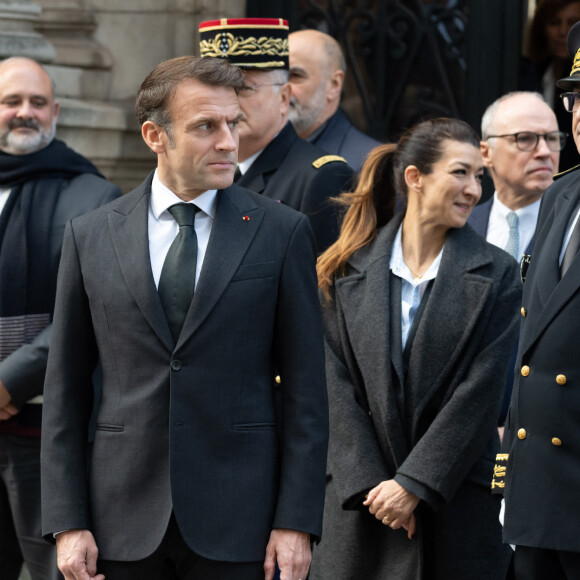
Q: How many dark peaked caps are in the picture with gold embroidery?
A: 2